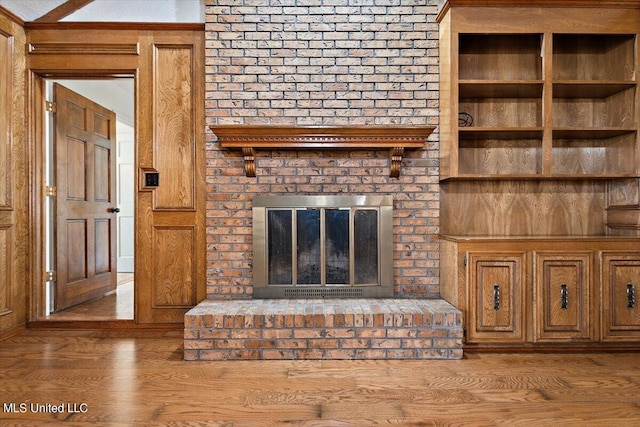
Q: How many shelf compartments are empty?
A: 5